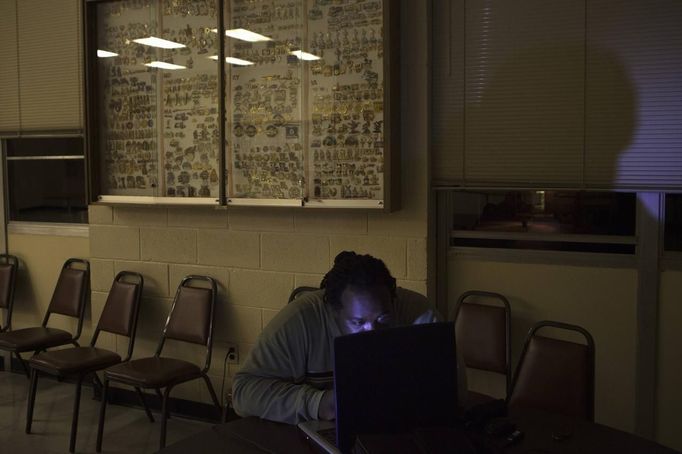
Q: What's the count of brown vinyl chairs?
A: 7